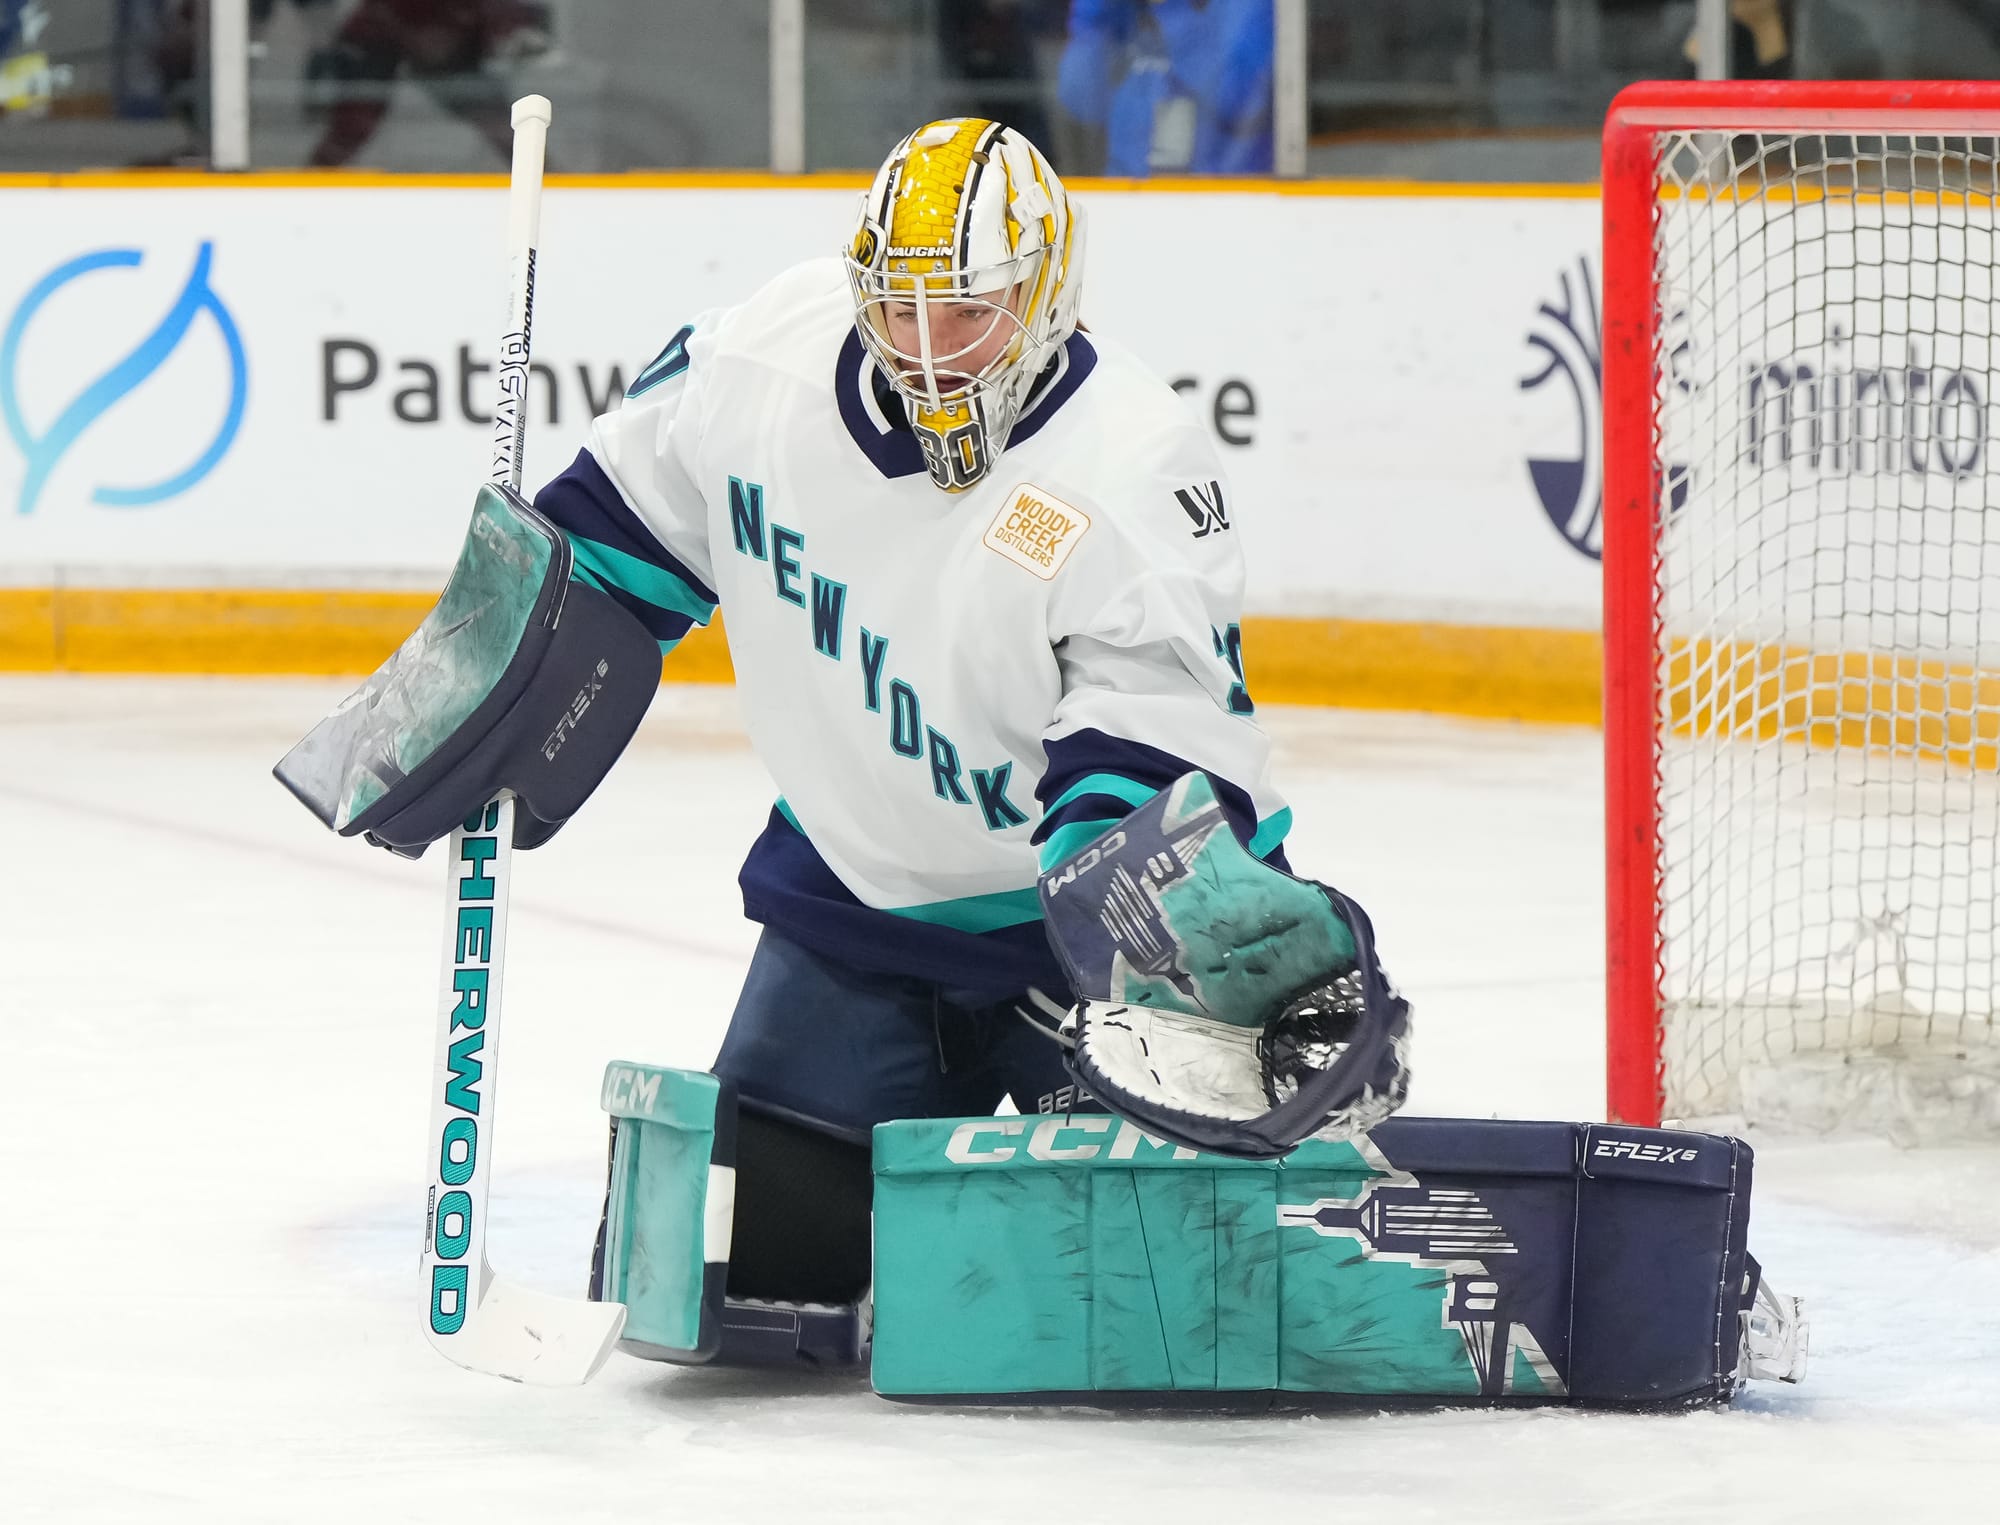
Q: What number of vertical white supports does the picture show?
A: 4